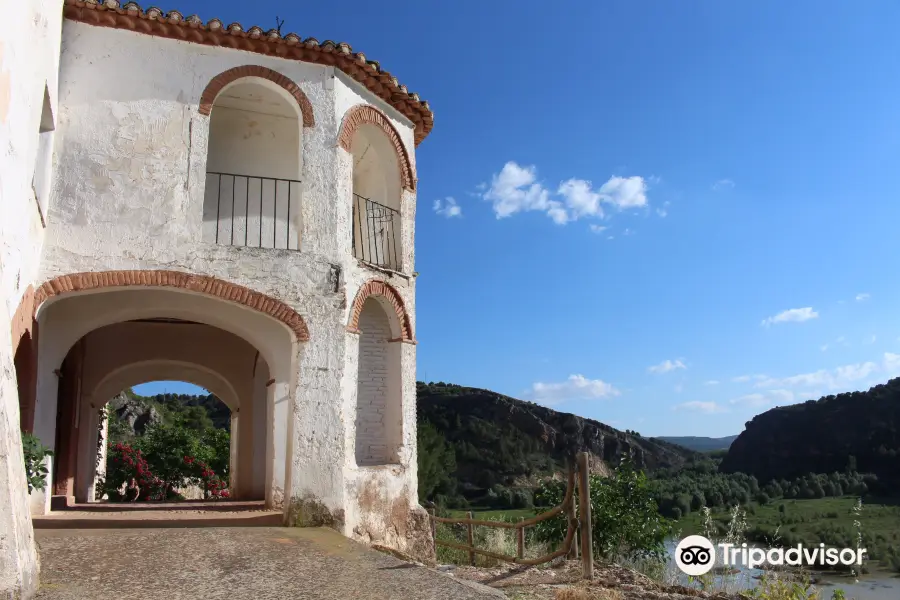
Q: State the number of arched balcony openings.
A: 2